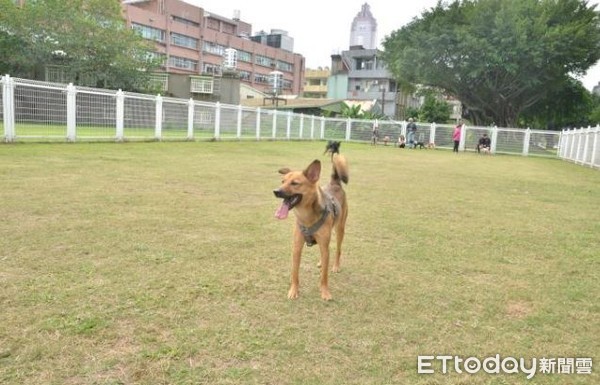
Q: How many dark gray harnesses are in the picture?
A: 1